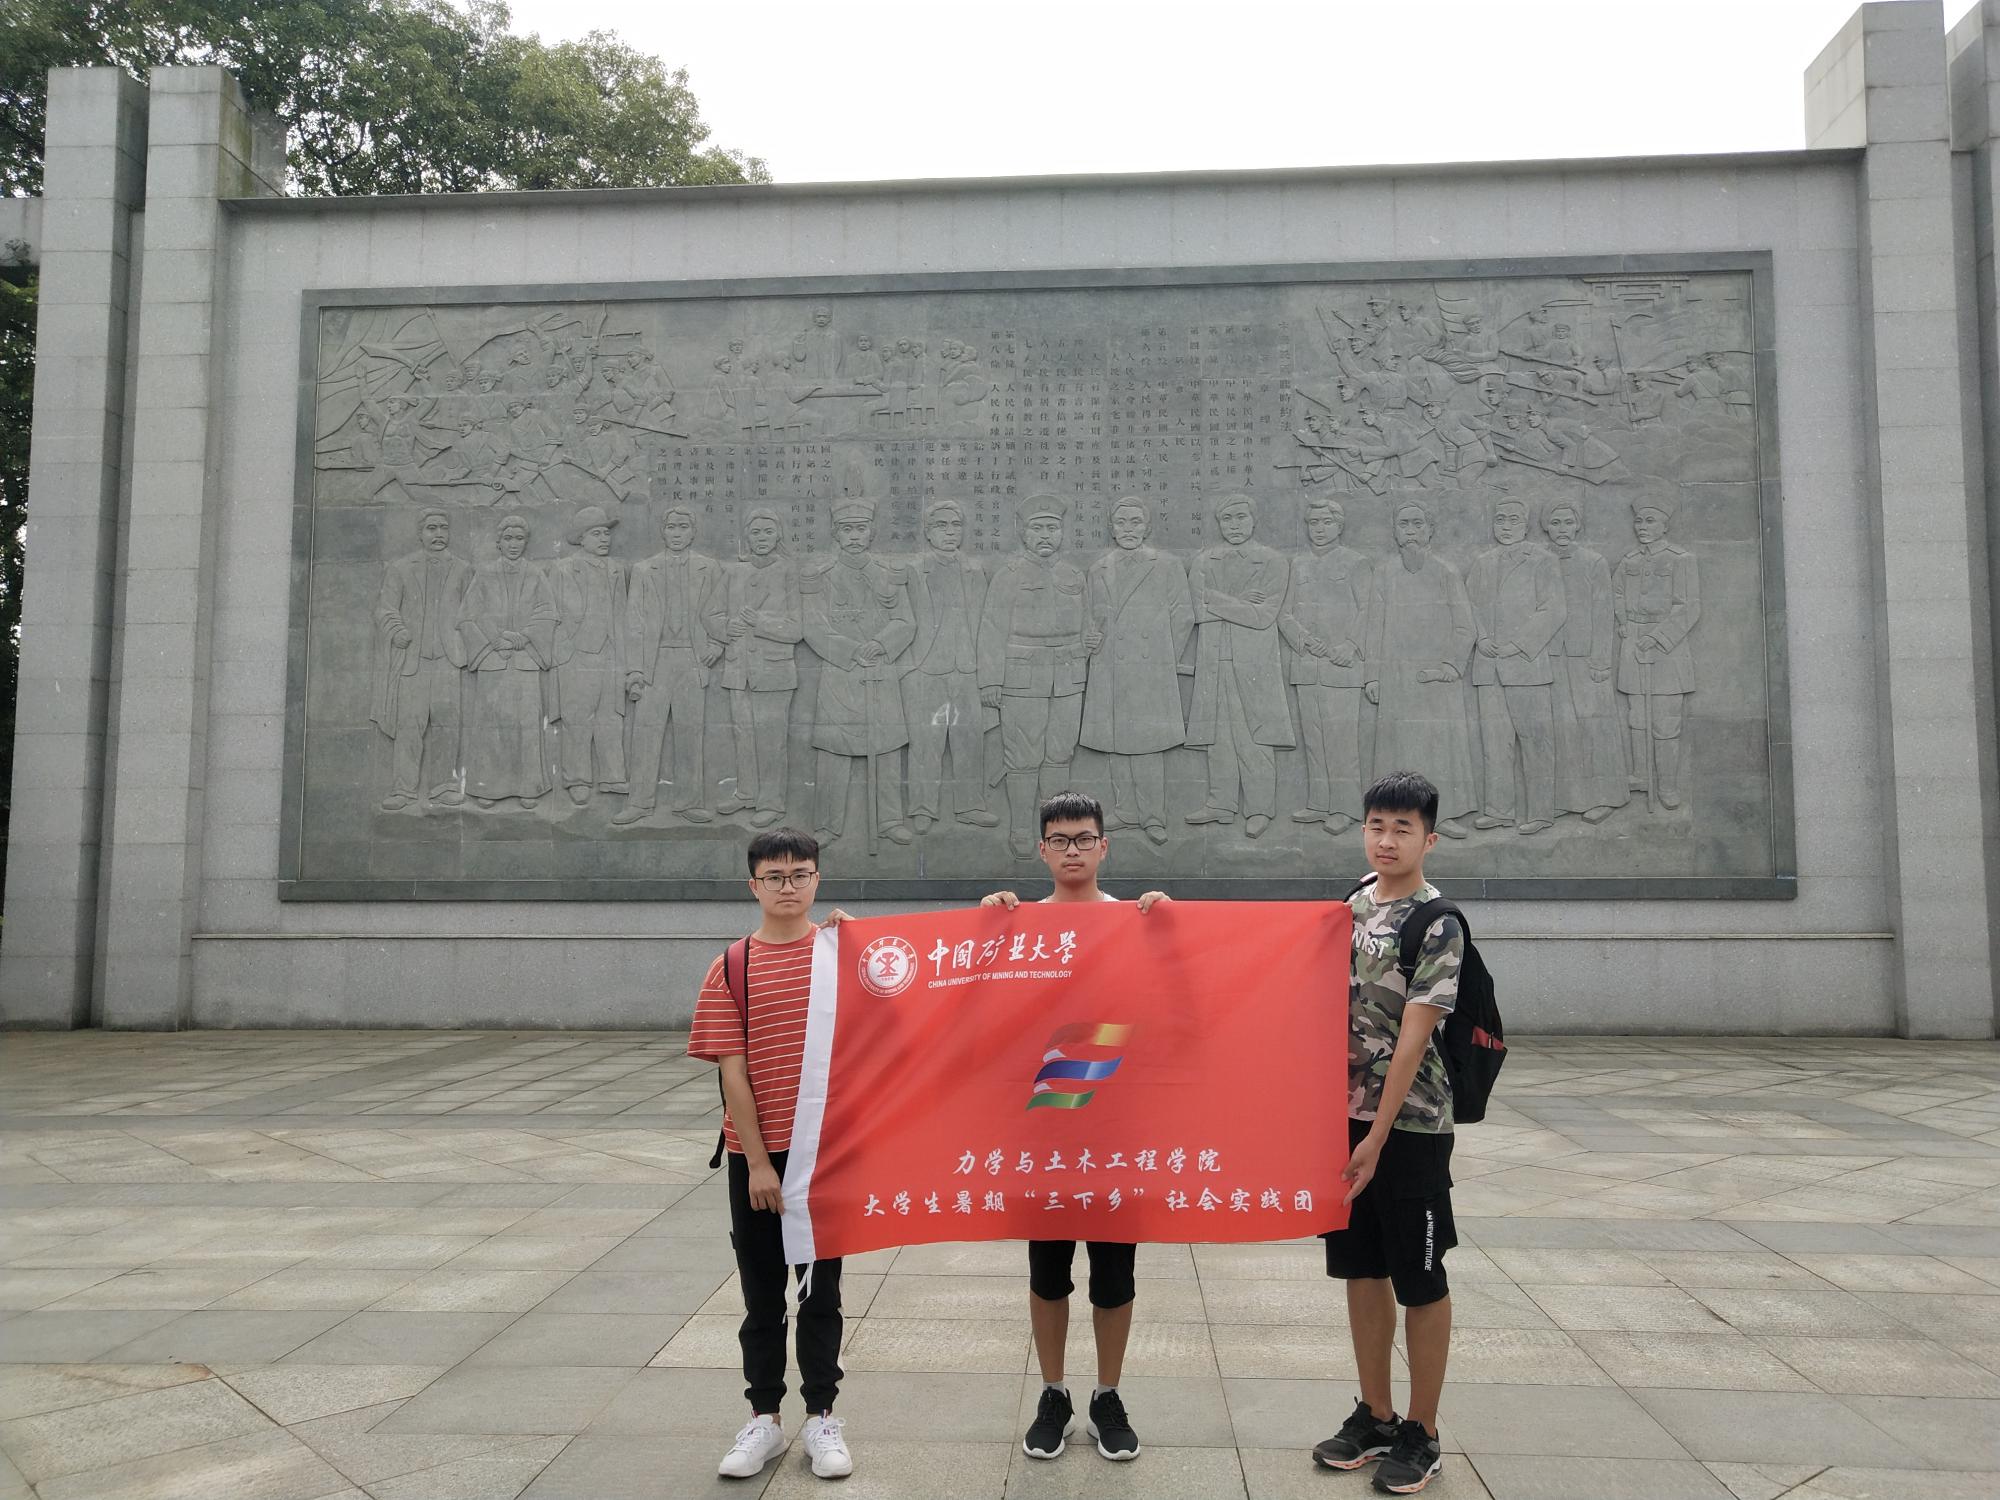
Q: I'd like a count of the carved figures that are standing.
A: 15